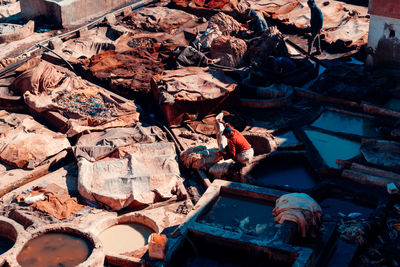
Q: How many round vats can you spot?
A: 3